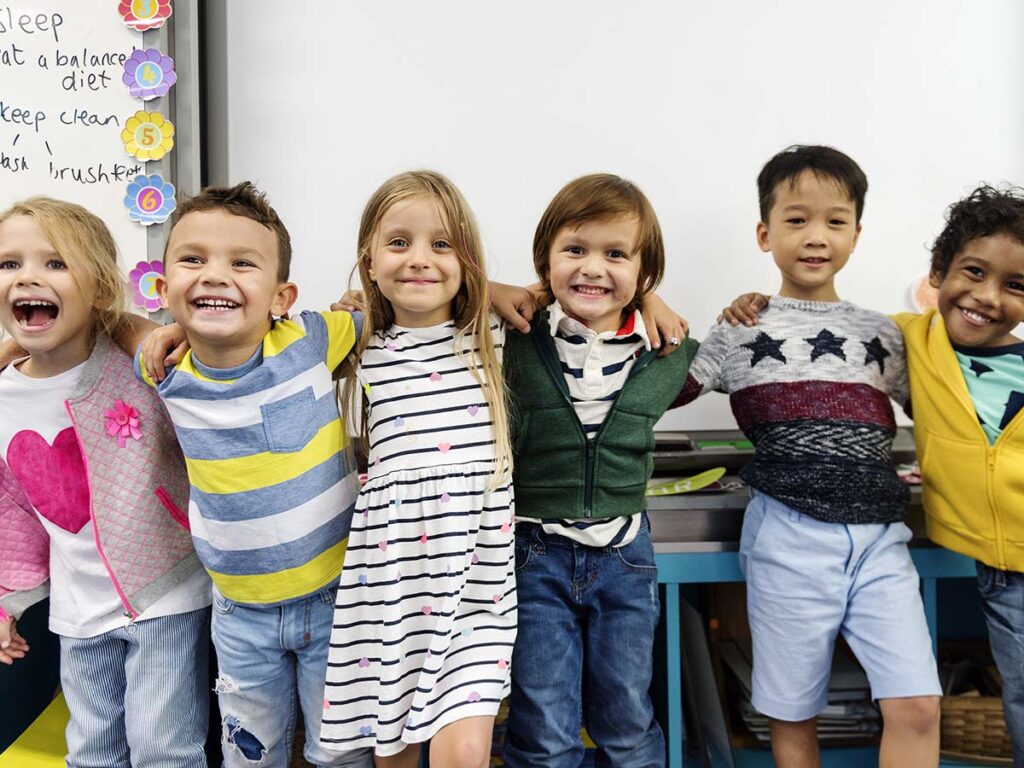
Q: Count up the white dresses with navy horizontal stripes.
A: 1